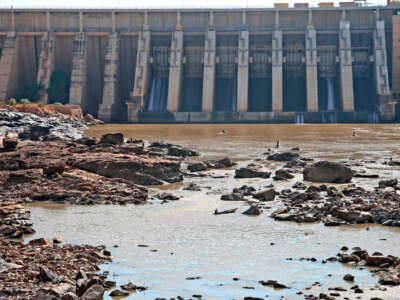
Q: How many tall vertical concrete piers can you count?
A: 12